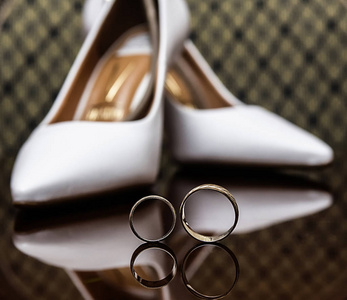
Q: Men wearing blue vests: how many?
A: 0